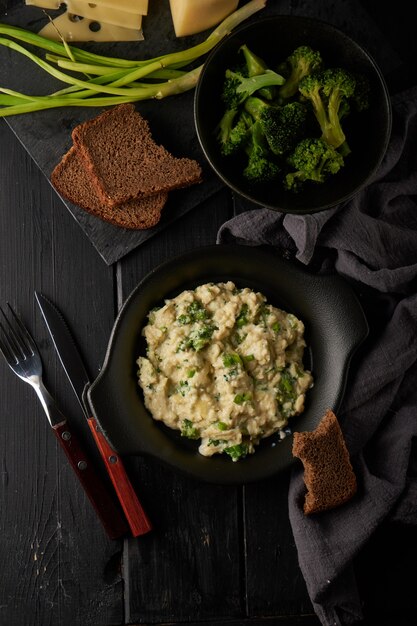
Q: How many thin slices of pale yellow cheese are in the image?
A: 3